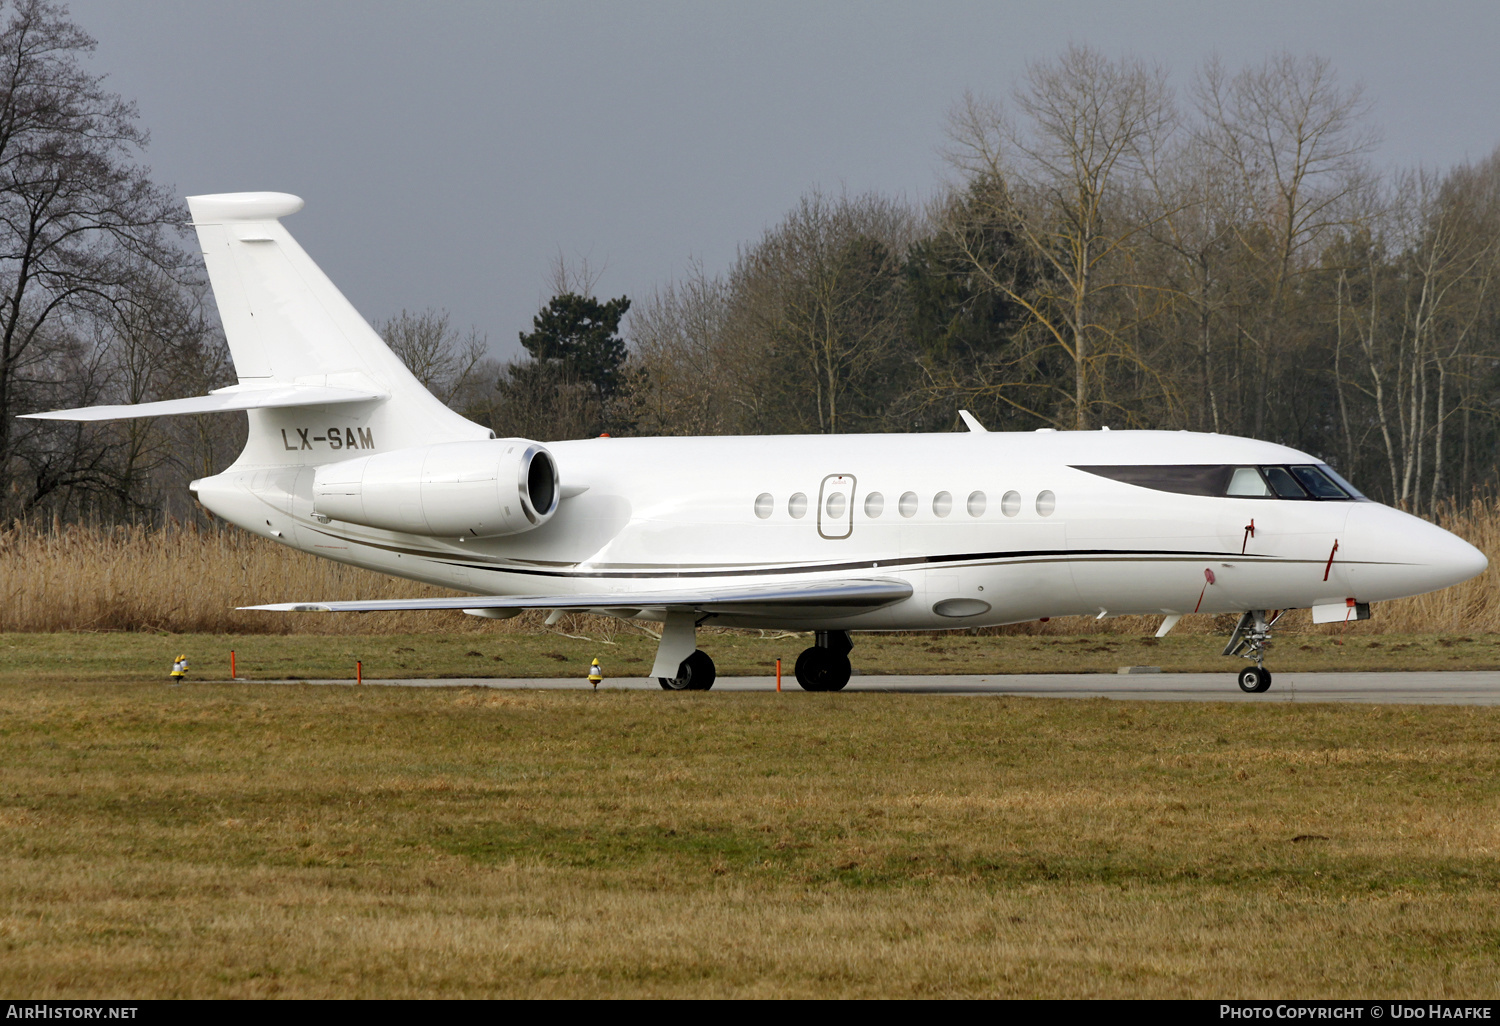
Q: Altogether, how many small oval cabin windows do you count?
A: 9